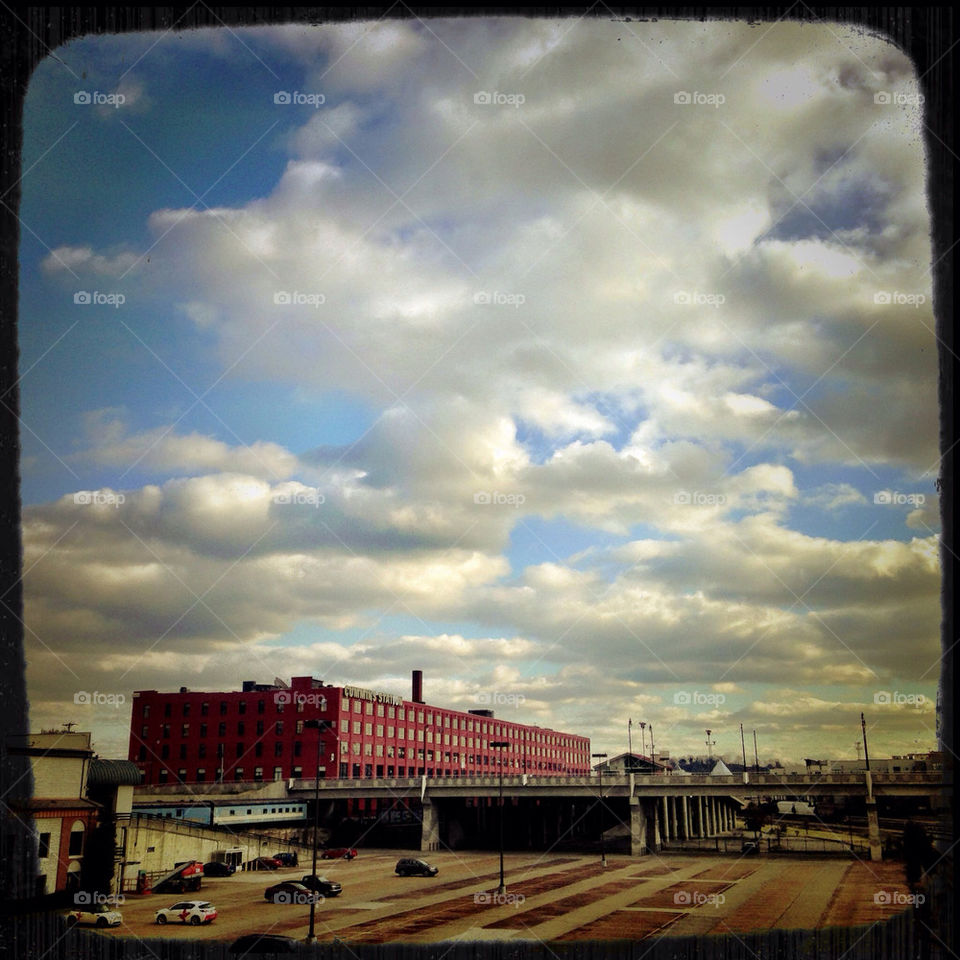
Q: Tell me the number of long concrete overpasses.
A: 1